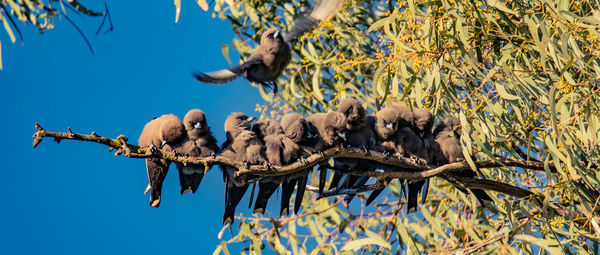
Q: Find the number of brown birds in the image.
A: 12